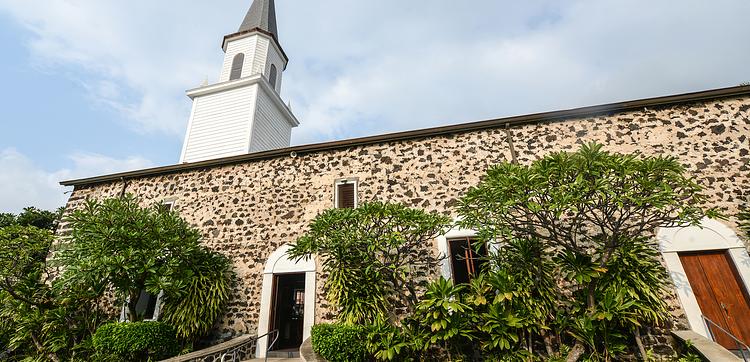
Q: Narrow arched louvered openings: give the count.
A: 2